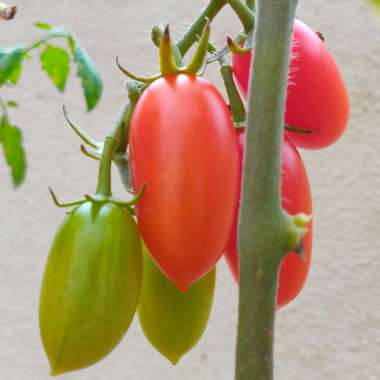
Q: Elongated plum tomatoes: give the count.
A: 5